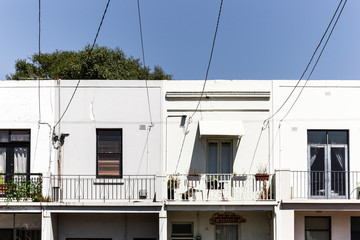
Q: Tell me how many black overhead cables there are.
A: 6